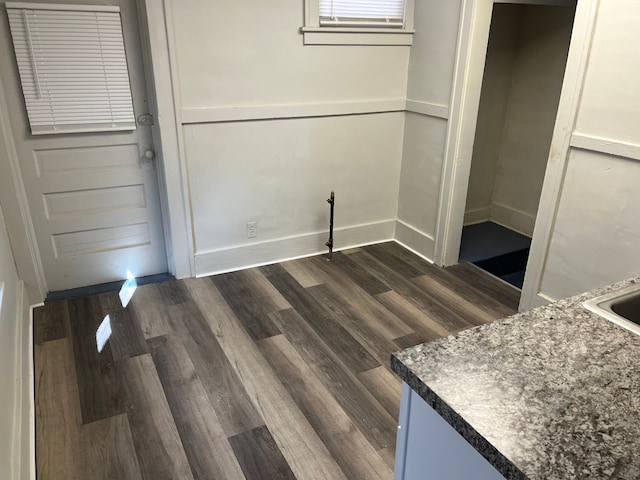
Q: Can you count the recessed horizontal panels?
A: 3